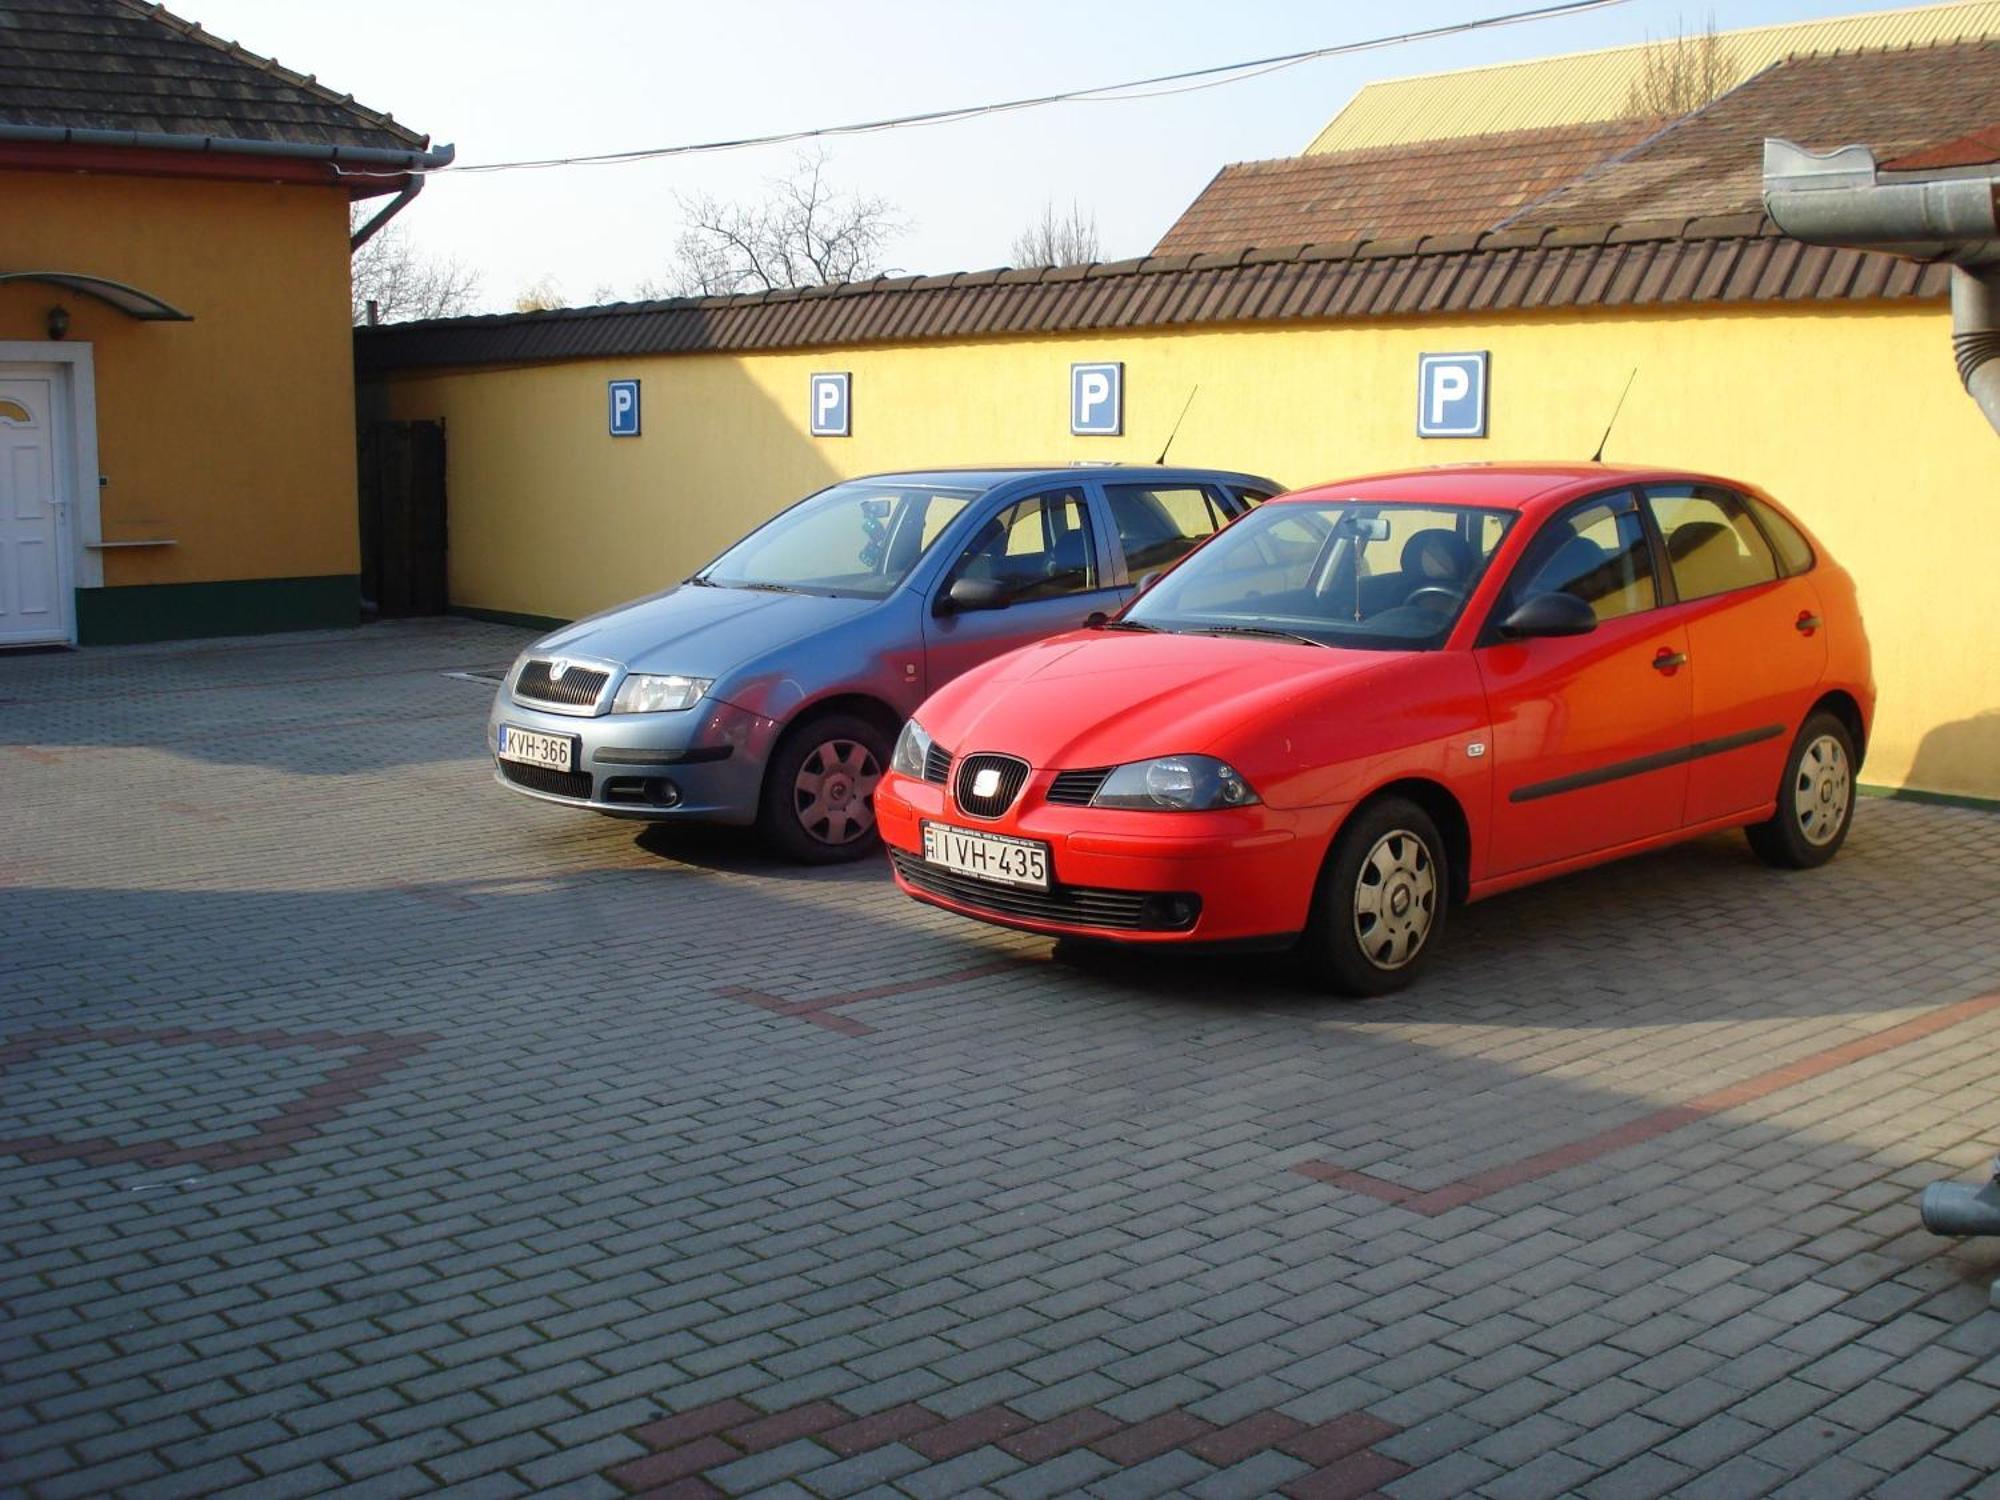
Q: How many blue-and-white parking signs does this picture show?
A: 4